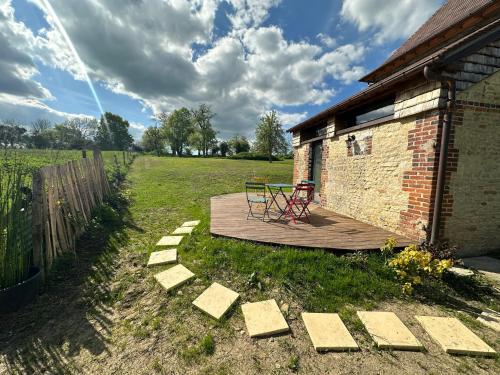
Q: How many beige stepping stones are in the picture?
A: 11